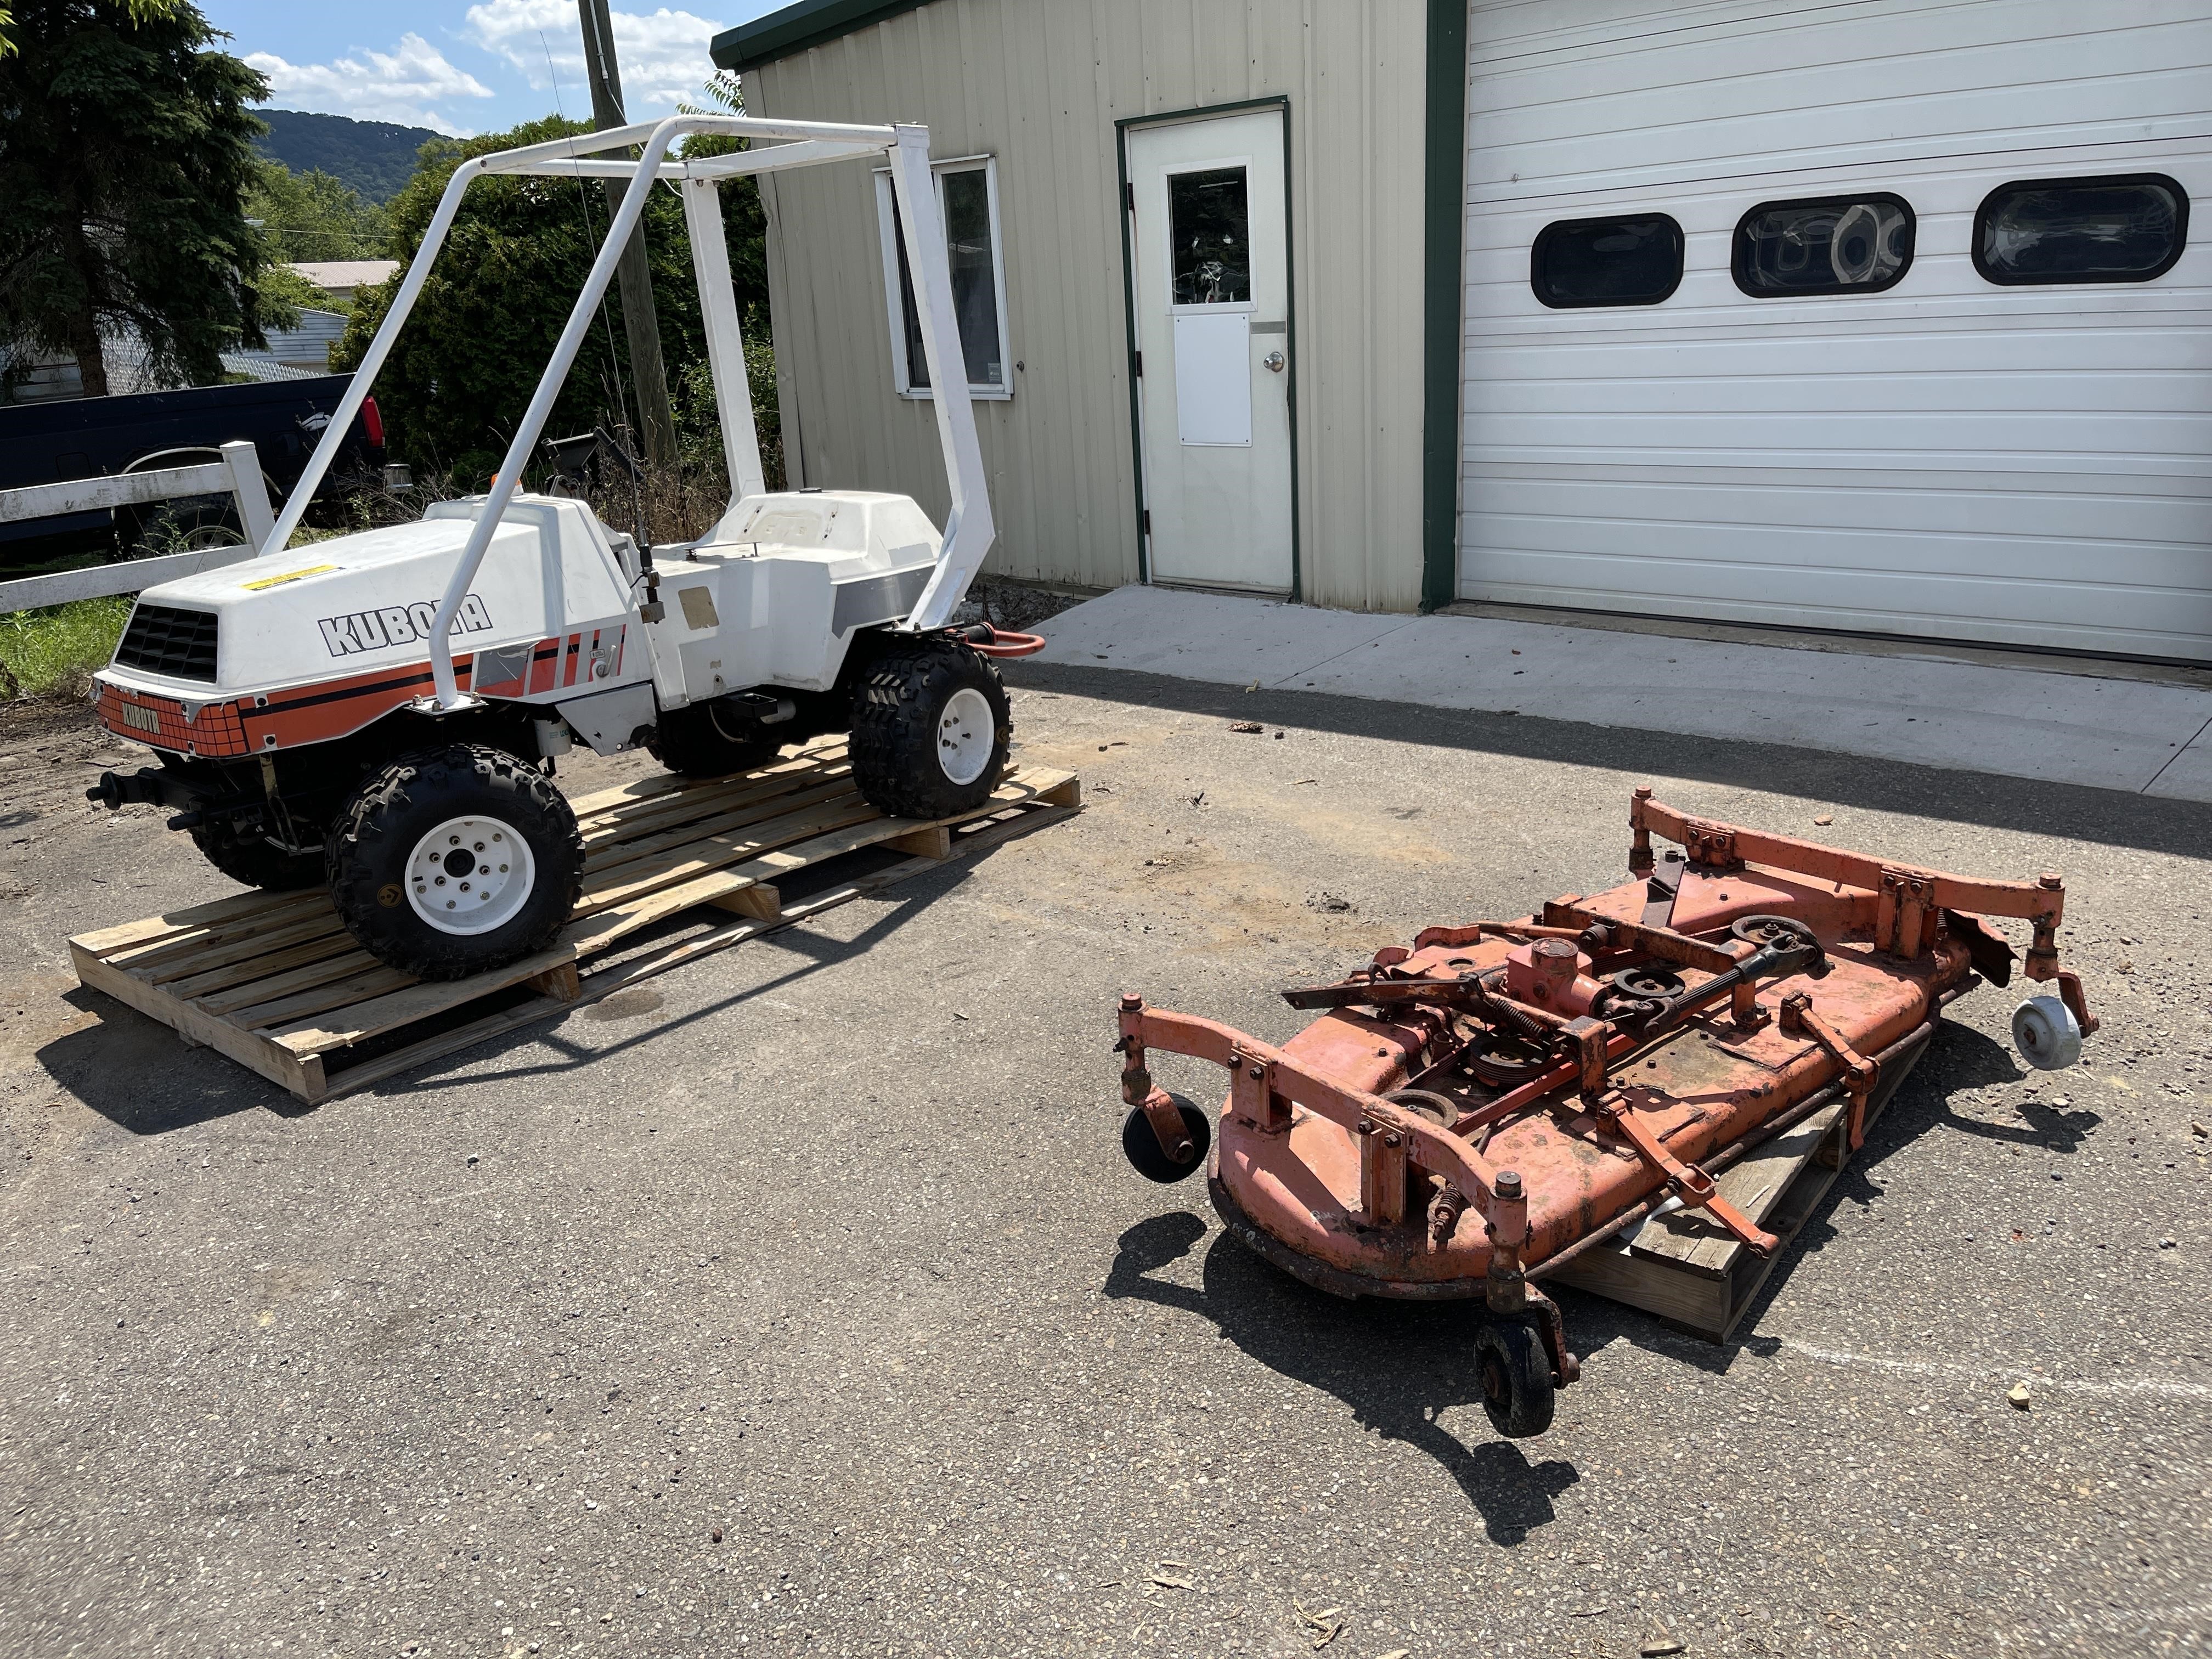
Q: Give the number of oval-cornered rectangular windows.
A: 3